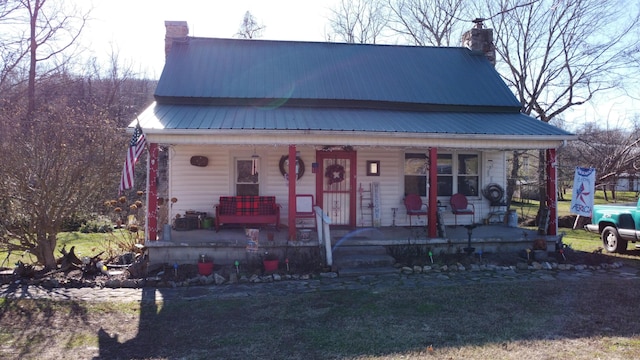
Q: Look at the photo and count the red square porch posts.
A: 4